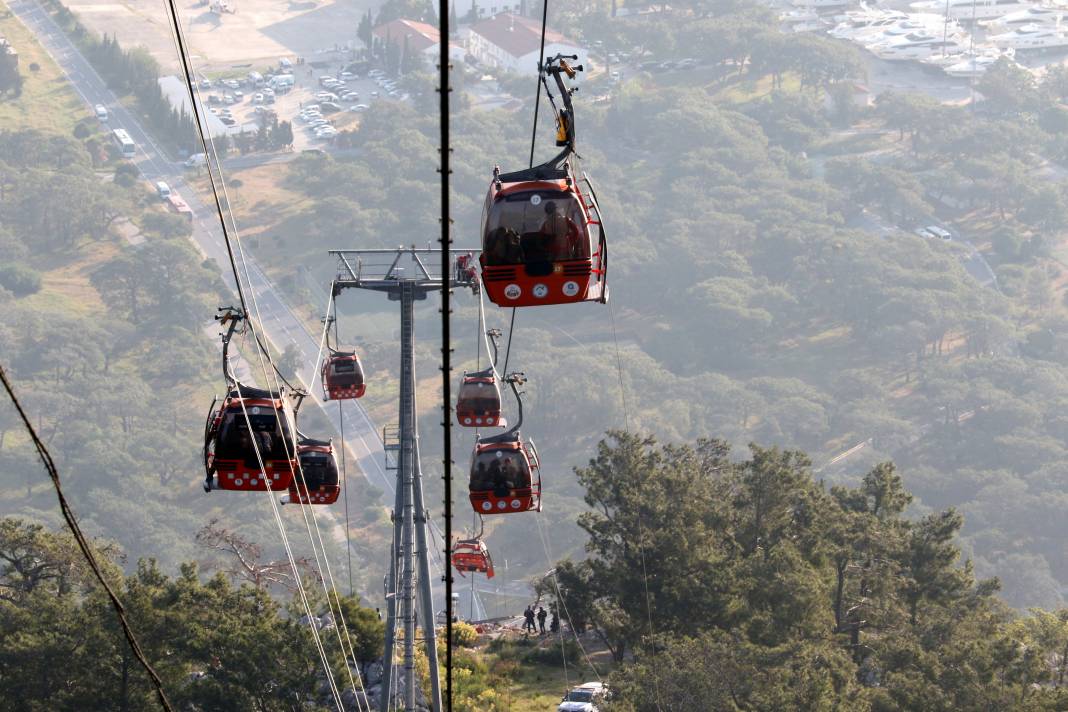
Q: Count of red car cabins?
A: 7